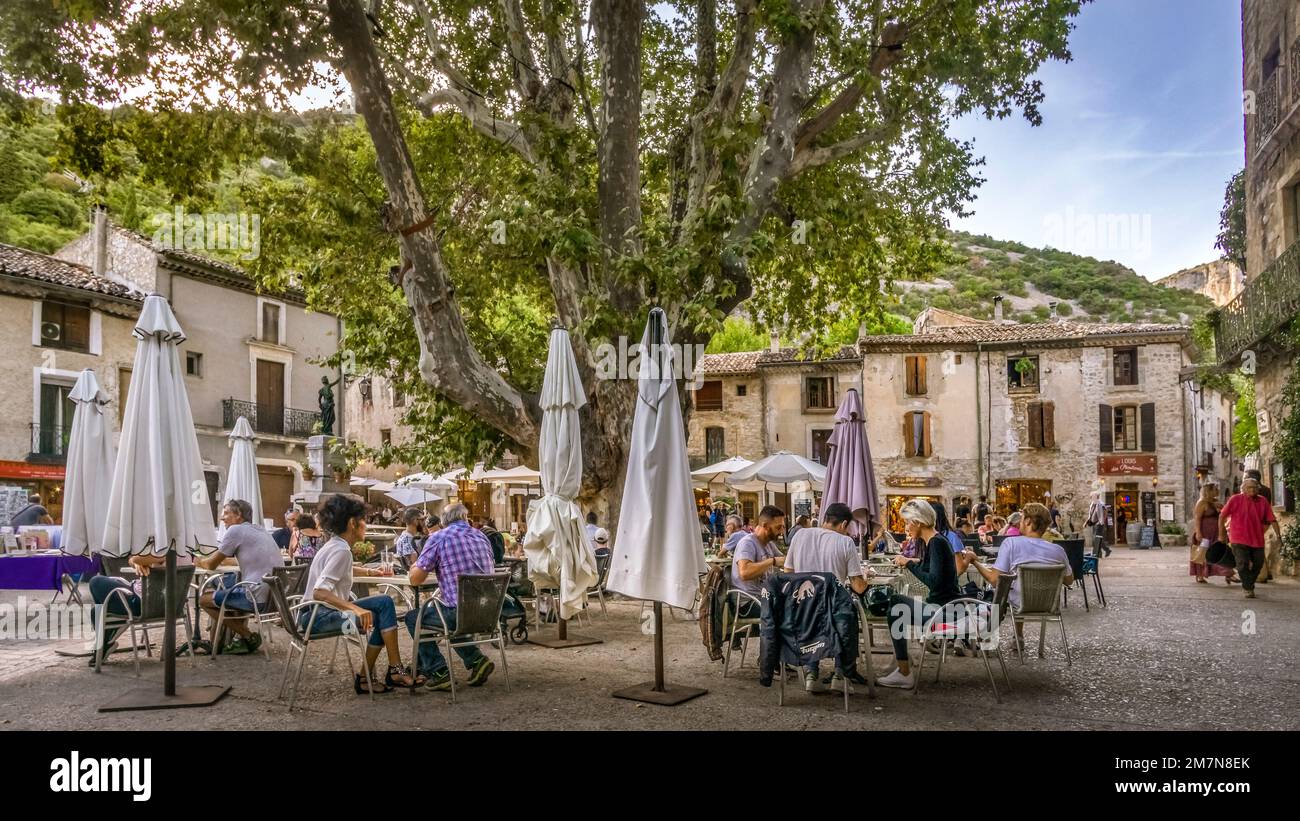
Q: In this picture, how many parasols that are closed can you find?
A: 6